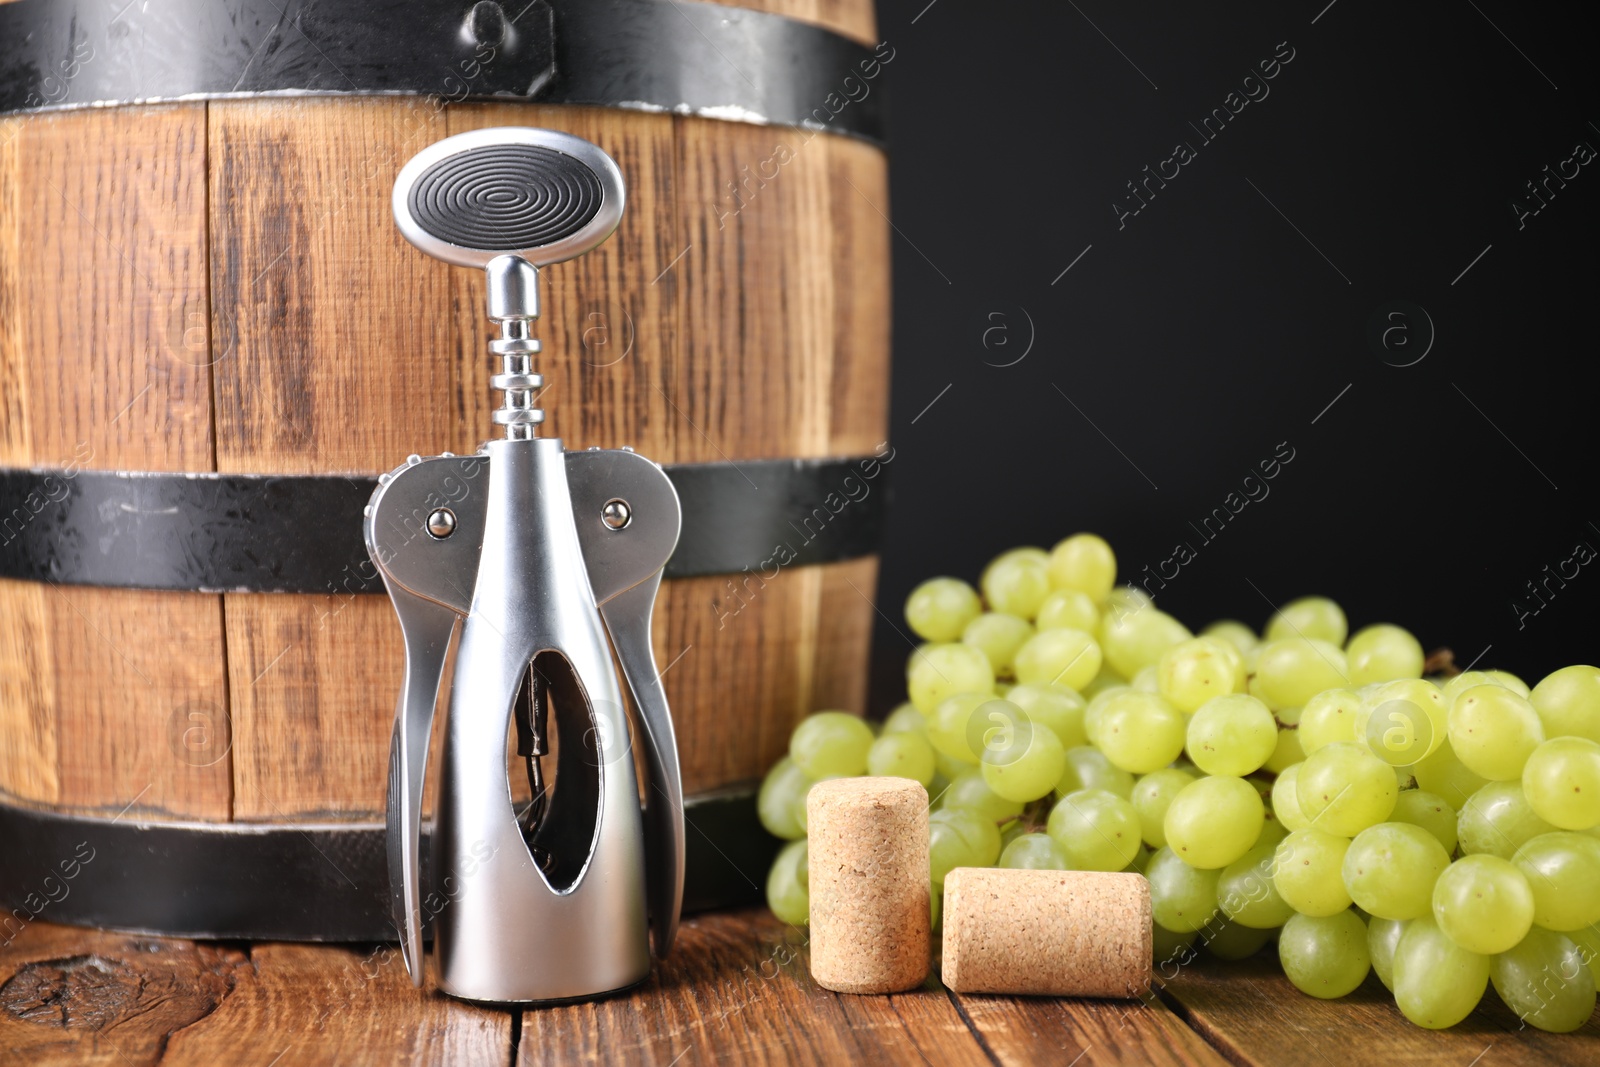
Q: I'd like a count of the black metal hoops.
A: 3